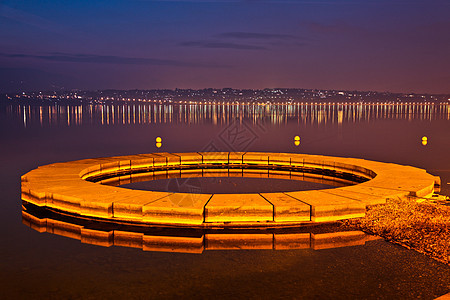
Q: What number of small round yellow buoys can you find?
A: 3